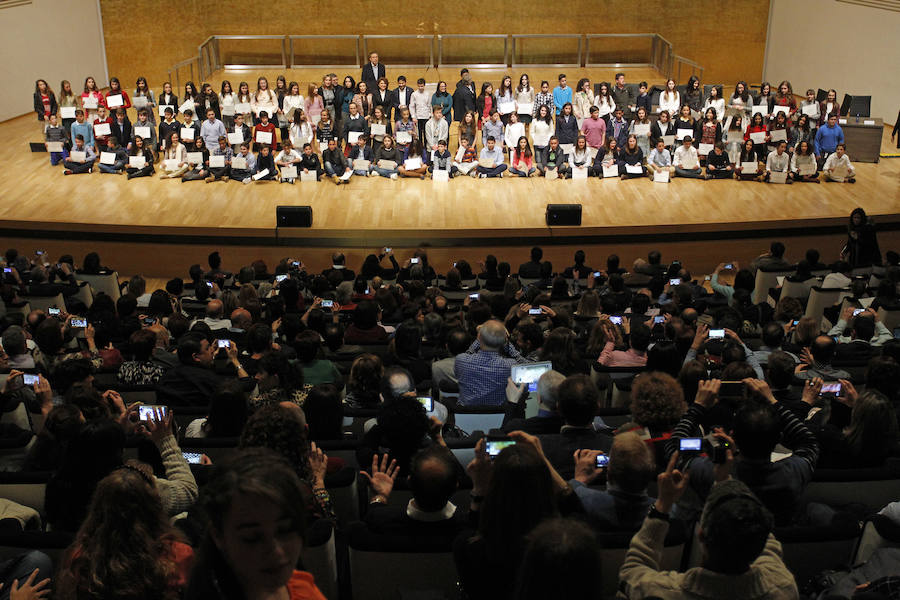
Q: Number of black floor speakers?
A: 2